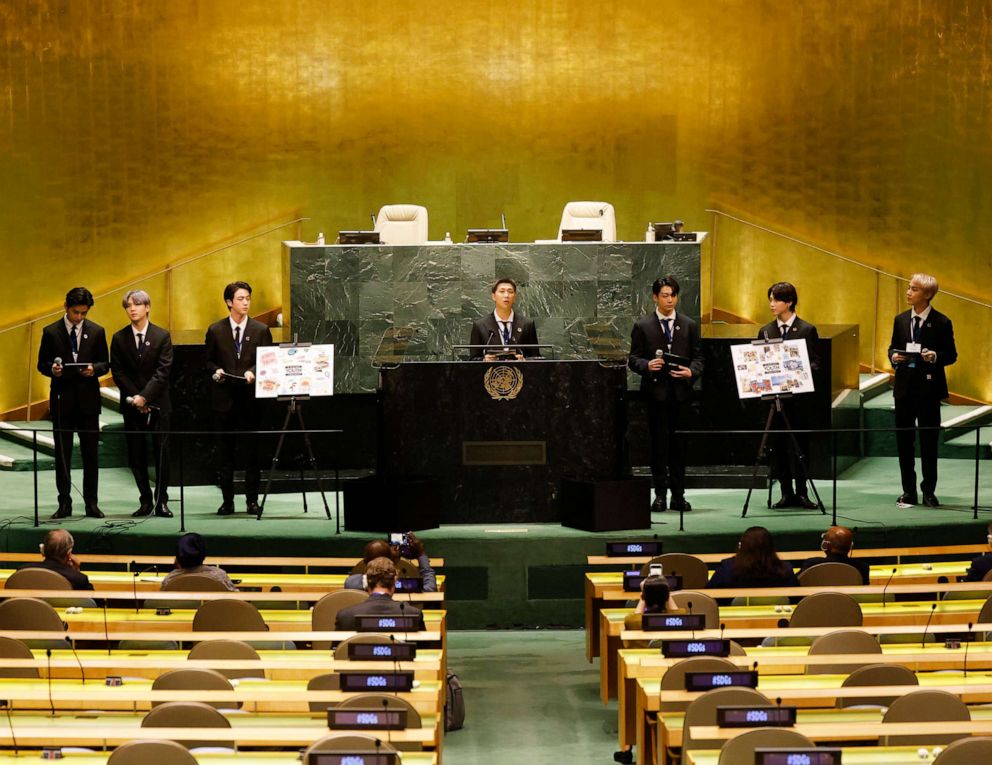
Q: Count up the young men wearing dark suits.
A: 7